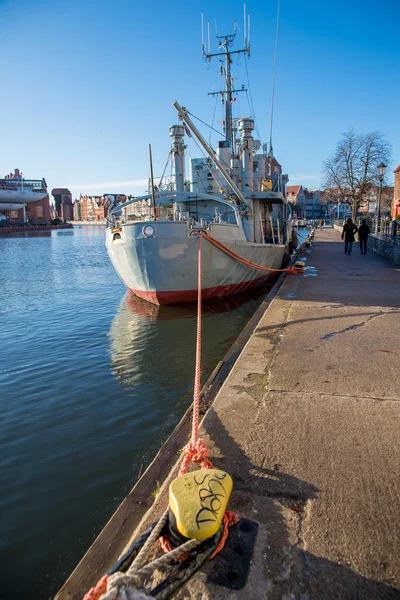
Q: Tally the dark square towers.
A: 1